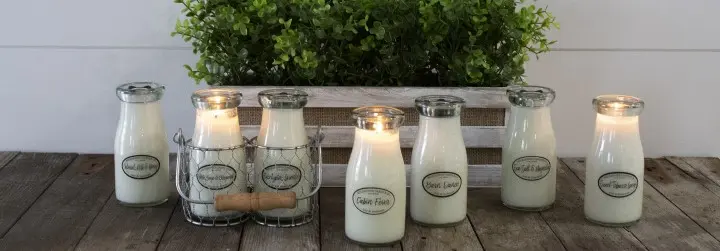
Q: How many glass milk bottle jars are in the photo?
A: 7